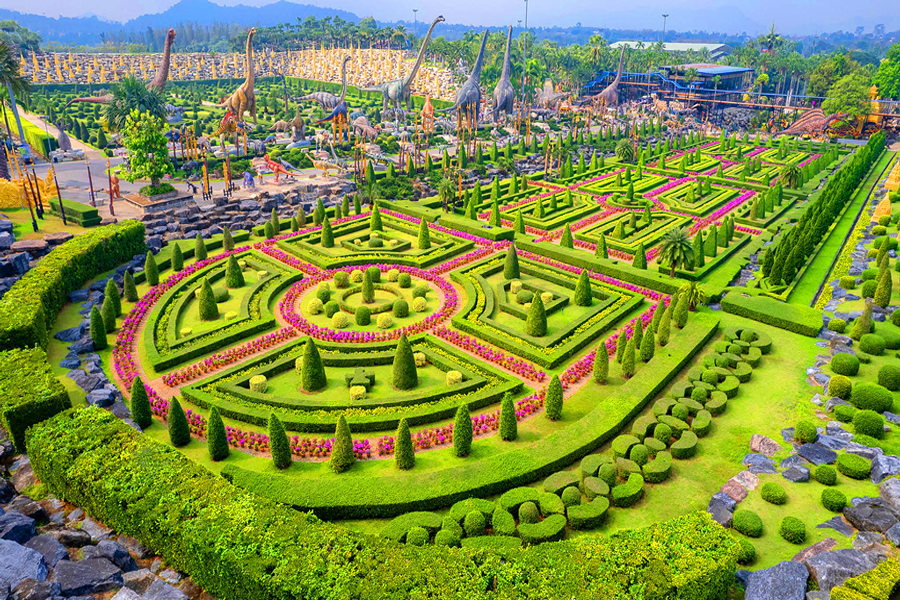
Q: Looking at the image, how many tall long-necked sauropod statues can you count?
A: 7